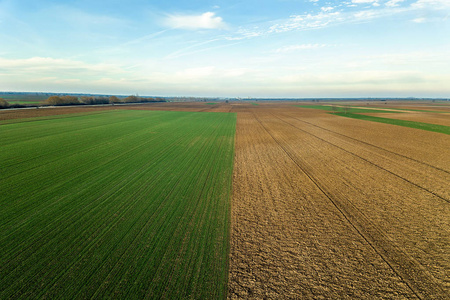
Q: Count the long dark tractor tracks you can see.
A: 3